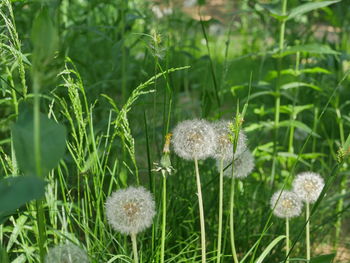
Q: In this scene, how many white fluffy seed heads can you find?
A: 7